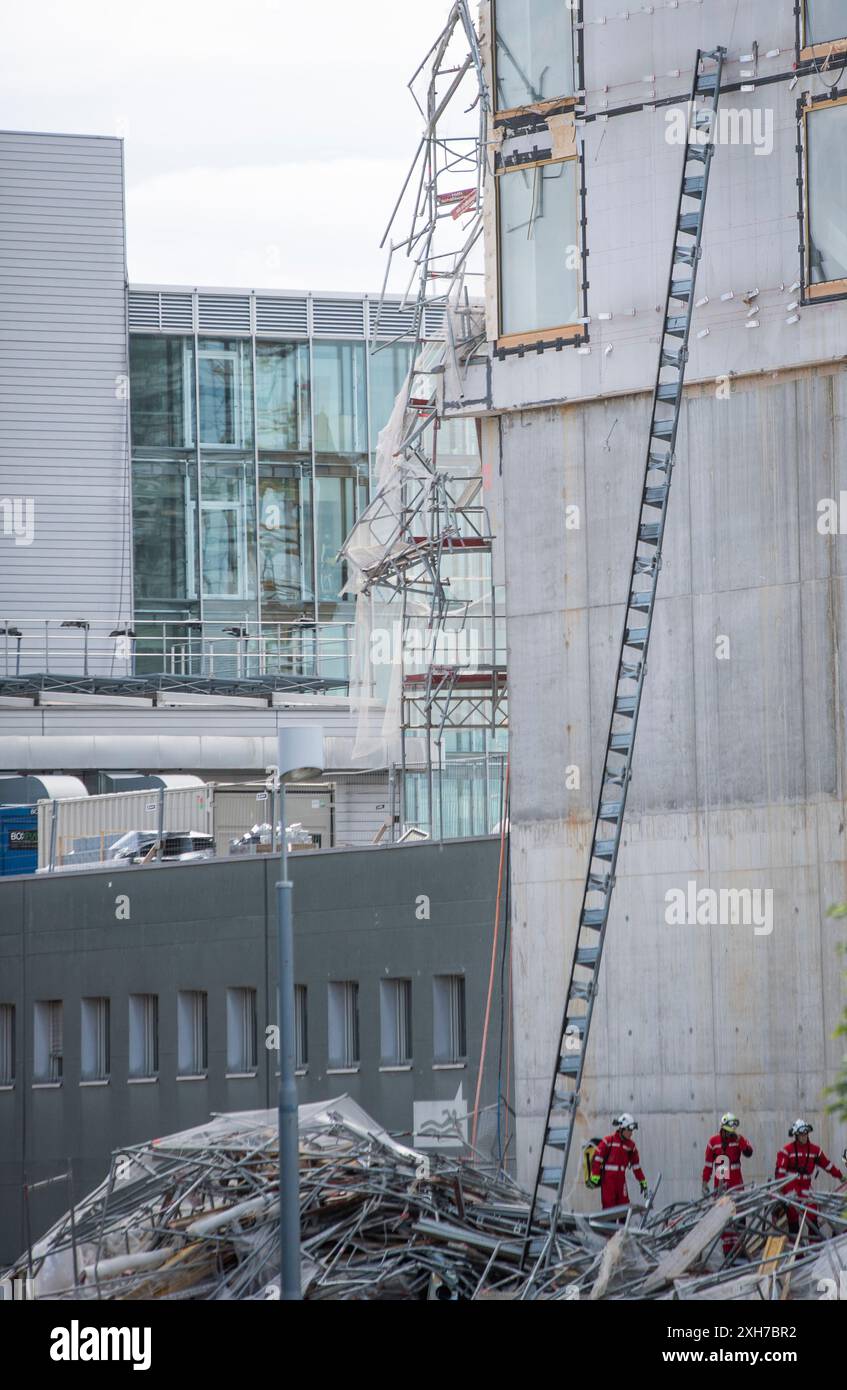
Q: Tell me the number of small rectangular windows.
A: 10